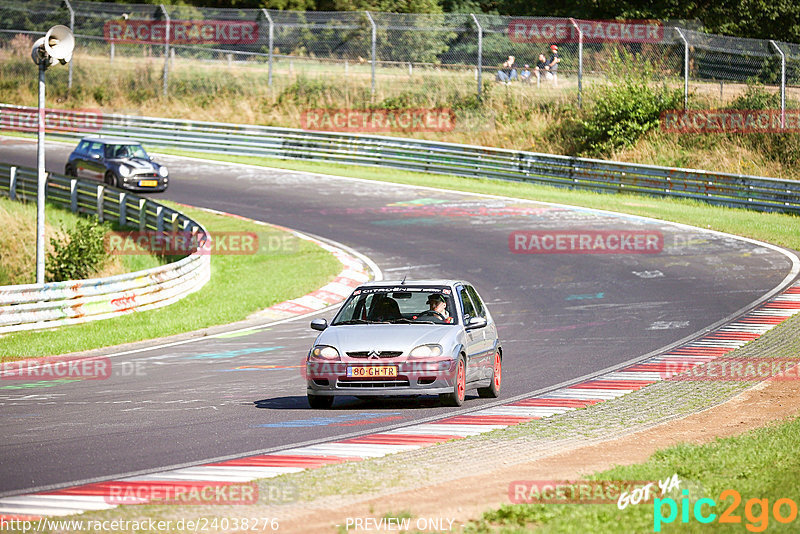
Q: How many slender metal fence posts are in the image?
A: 8